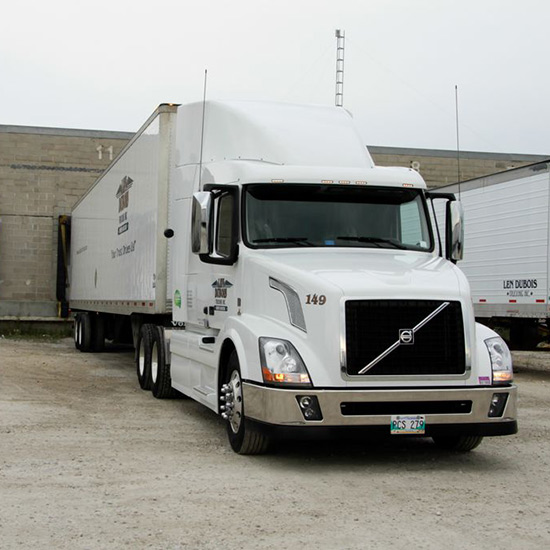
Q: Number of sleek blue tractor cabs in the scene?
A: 0